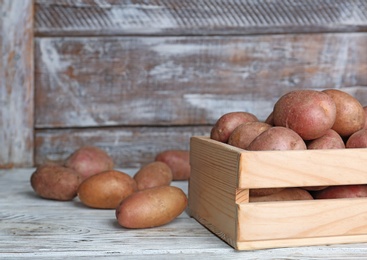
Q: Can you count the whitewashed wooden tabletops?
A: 1